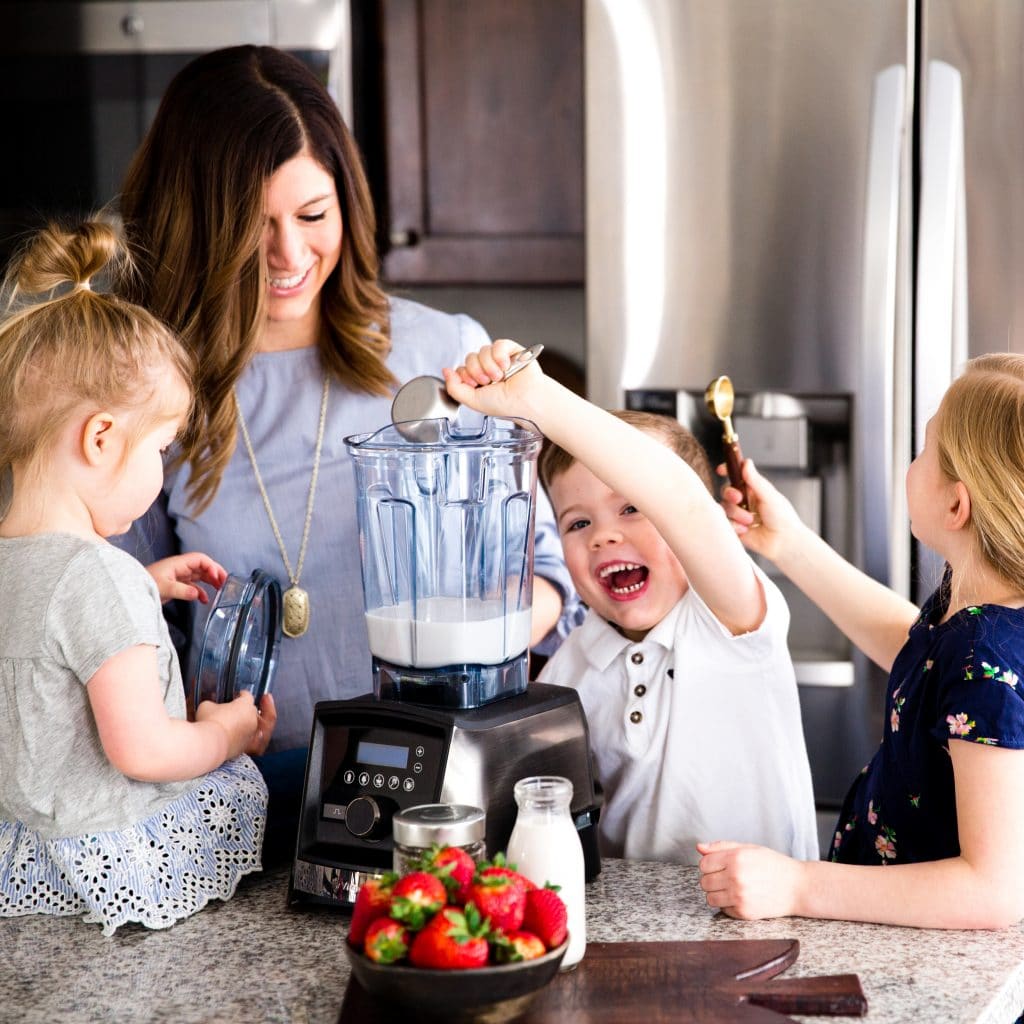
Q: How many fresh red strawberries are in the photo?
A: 9